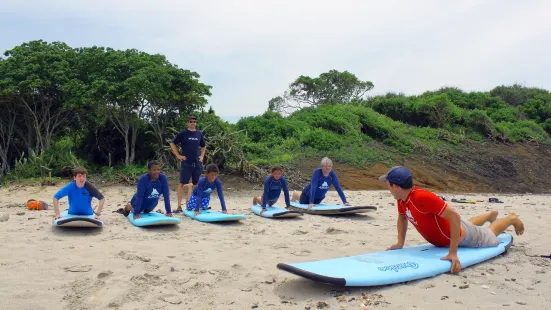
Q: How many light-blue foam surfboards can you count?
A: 6